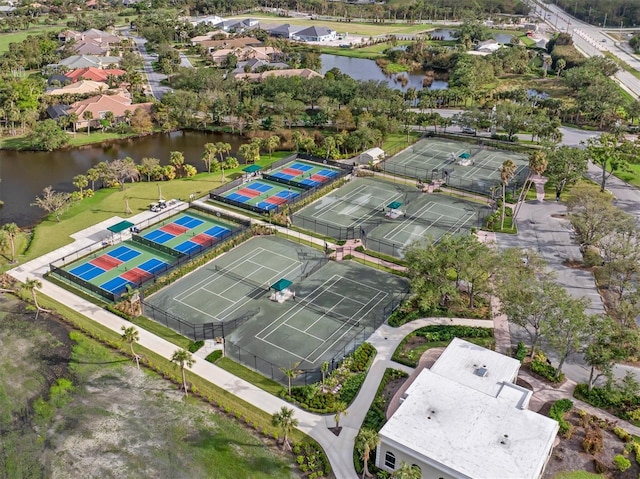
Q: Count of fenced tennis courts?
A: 6